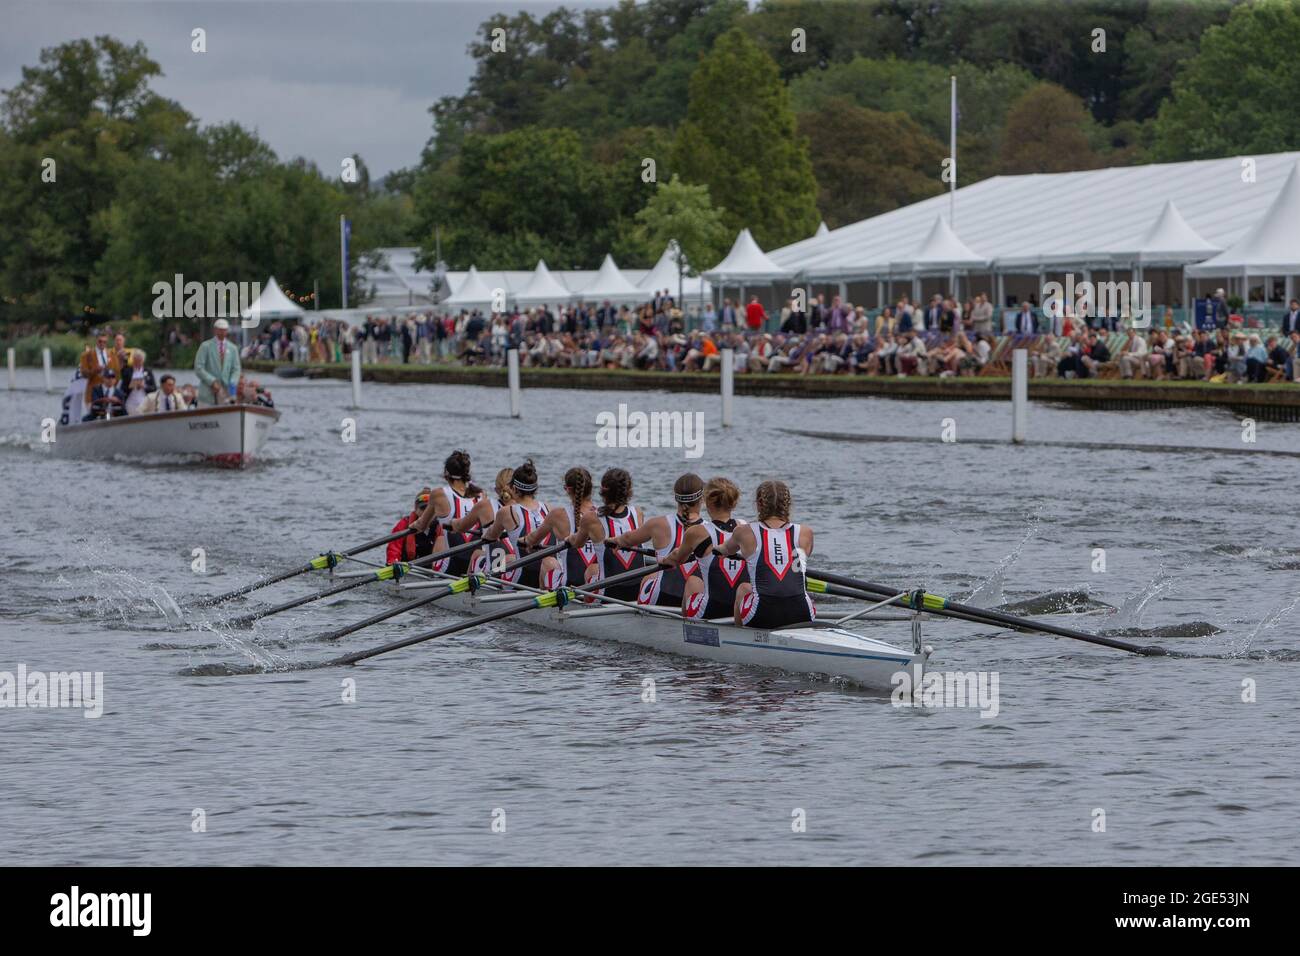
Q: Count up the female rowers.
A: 8